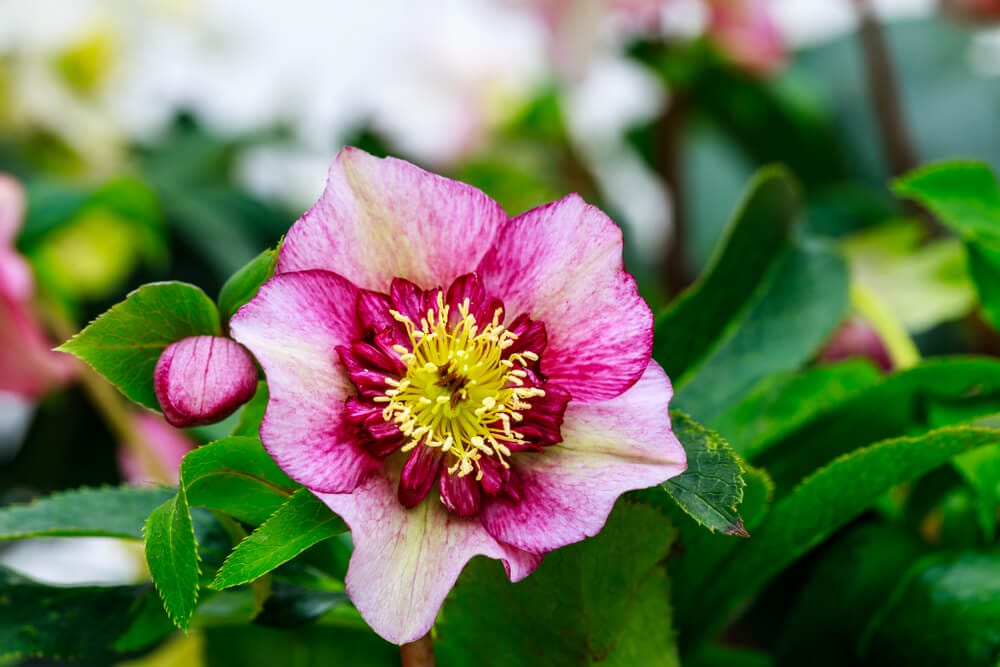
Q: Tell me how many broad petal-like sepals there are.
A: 5